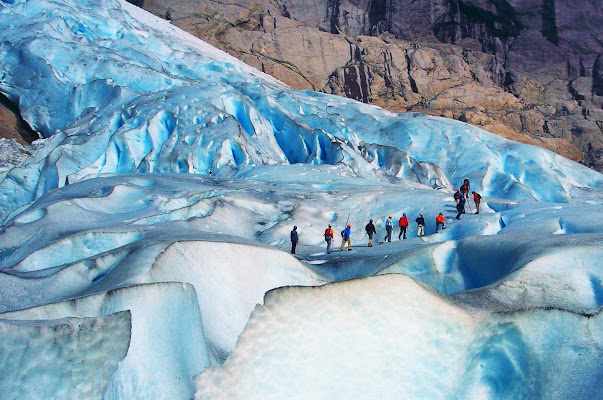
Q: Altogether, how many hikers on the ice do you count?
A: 12